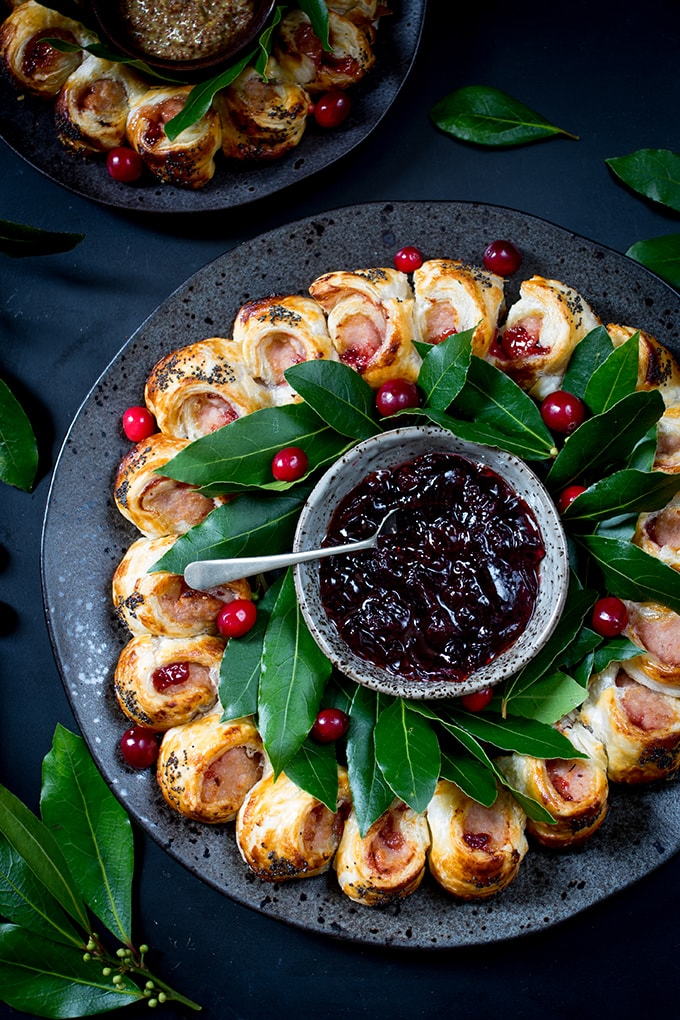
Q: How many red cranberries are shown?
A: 14